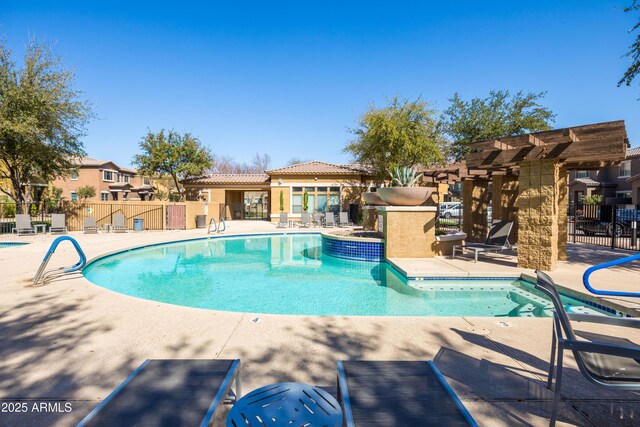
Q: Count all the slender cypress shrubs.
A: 2